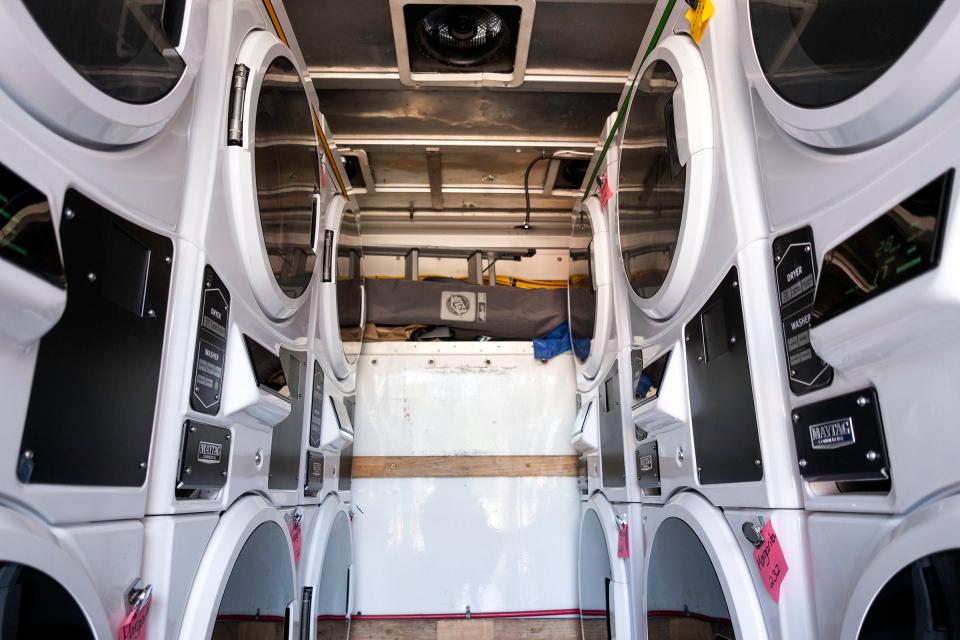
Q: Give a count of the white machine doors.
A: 12